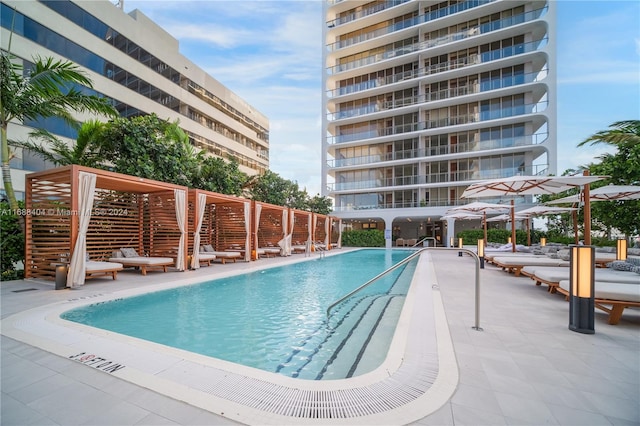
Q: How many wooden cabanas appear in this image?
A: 6